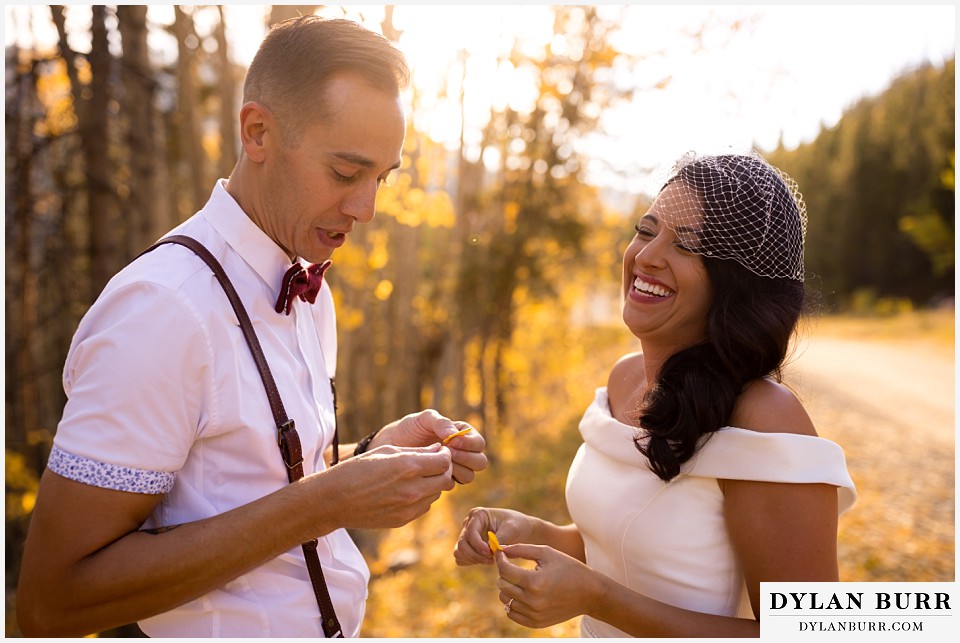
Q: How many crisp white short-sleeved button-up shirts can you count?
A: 1